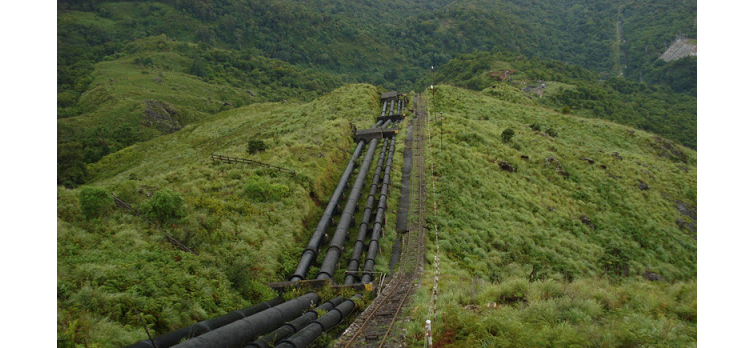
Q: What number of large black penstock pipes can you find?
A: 4